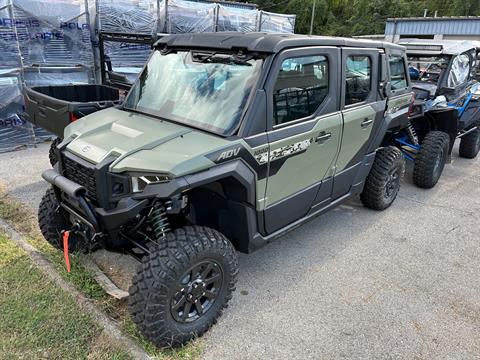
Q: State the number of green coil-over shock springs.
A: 1